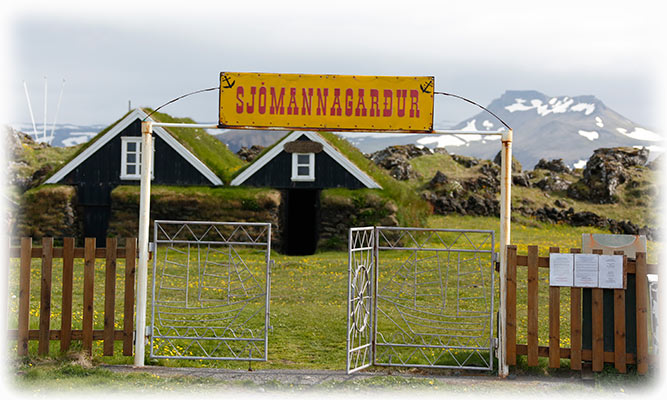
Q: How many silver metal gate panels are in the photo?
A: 3